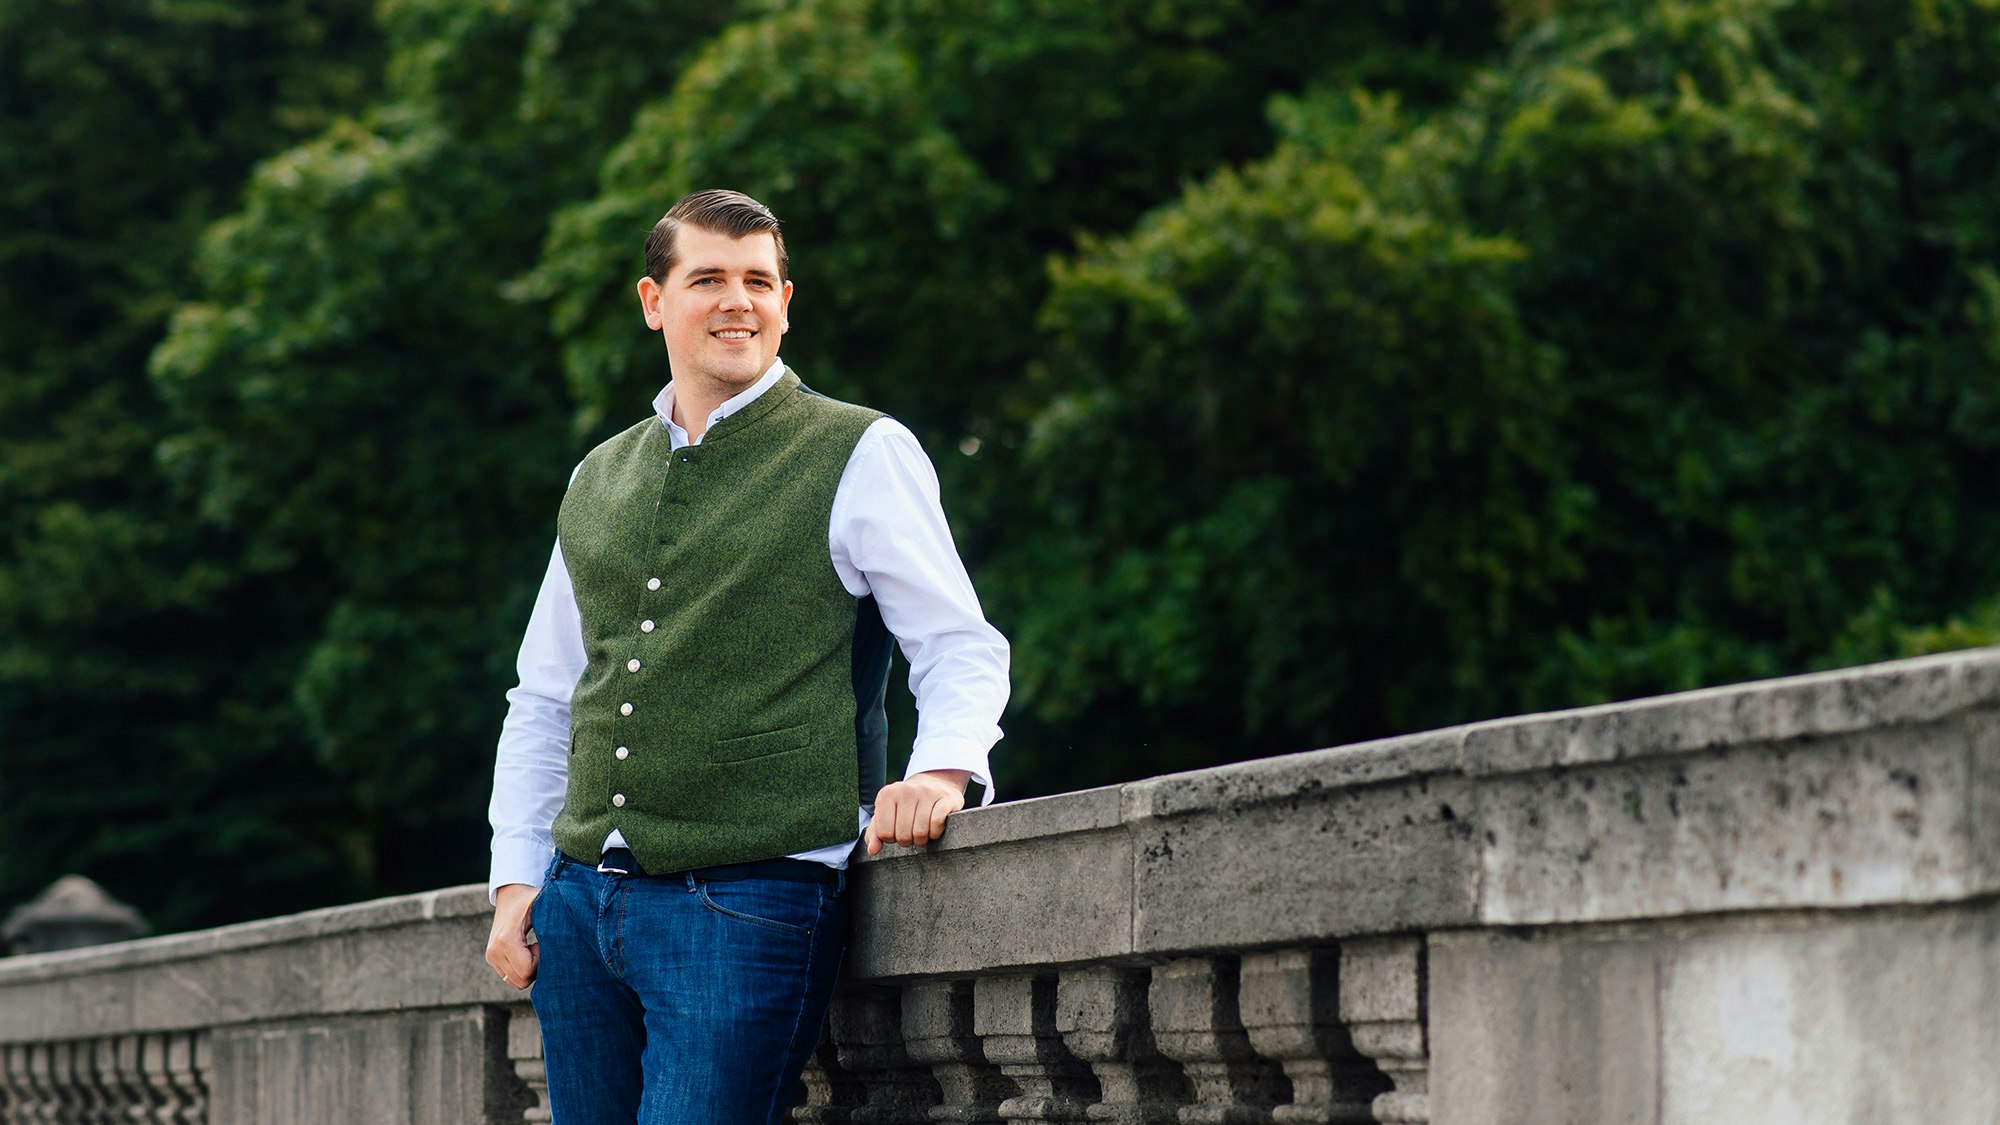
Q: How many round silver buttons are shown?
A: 6